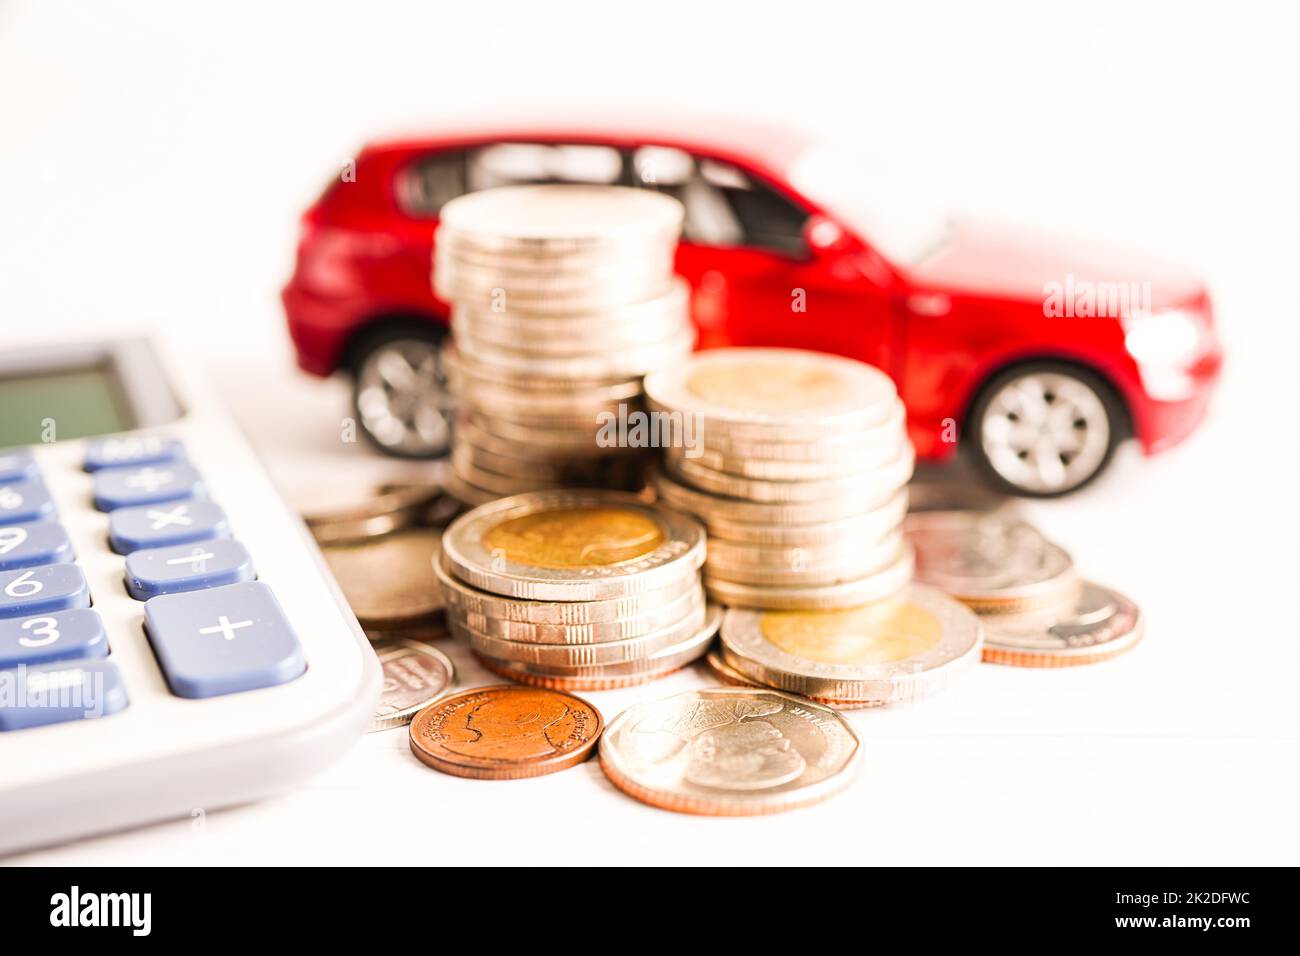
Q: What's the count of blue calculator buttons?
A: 11